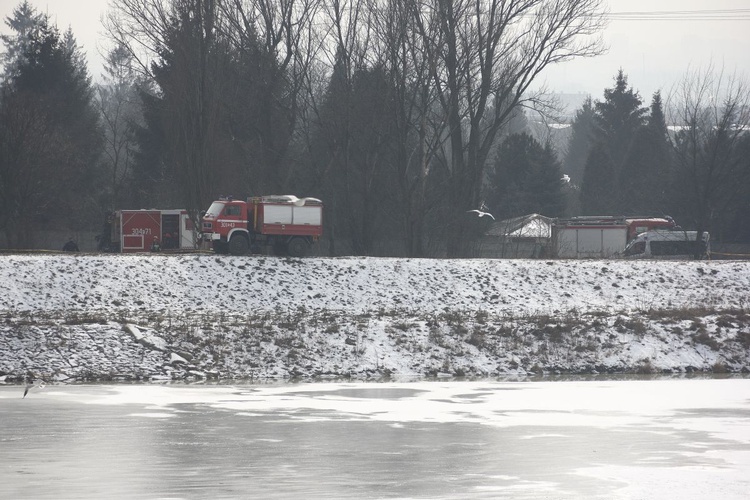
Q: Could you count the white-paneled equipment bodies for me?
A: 2